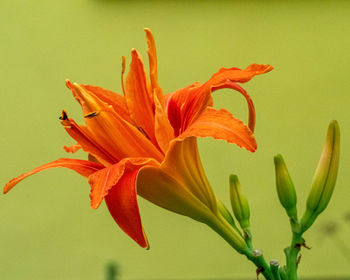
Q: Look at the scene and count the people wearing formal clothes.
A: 0